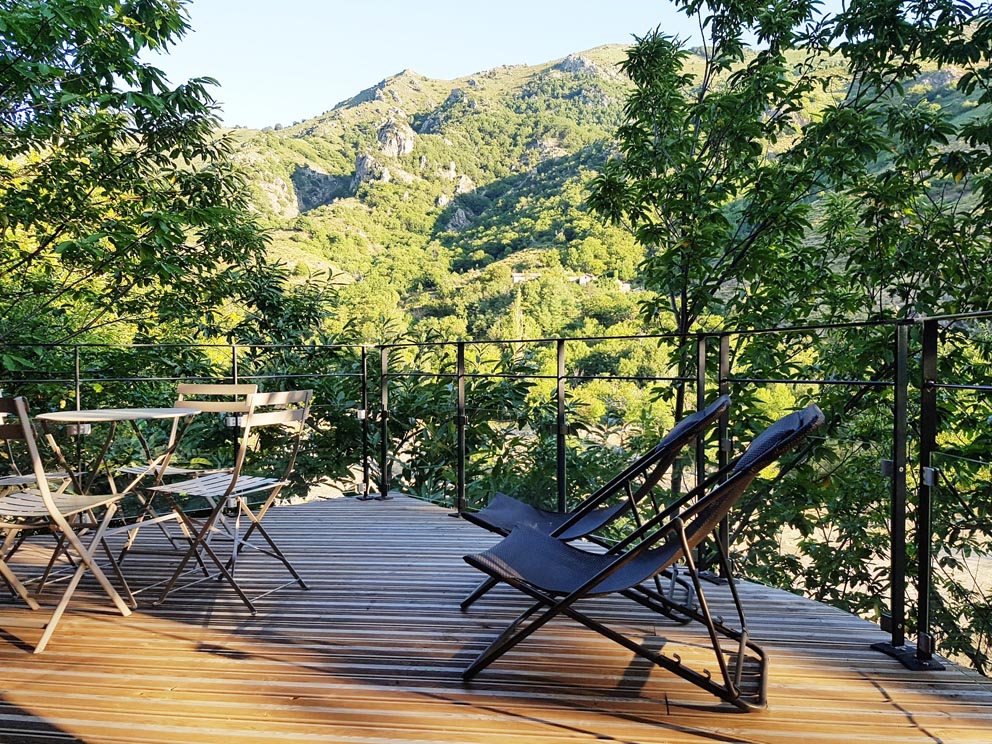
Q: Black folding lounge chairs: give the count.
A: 2